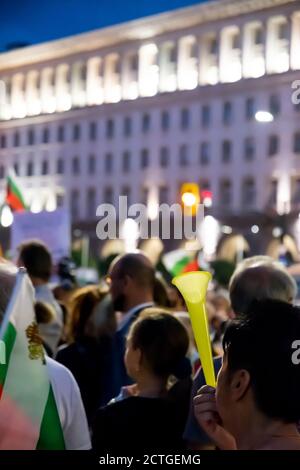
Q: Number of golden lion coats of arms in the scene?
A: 1